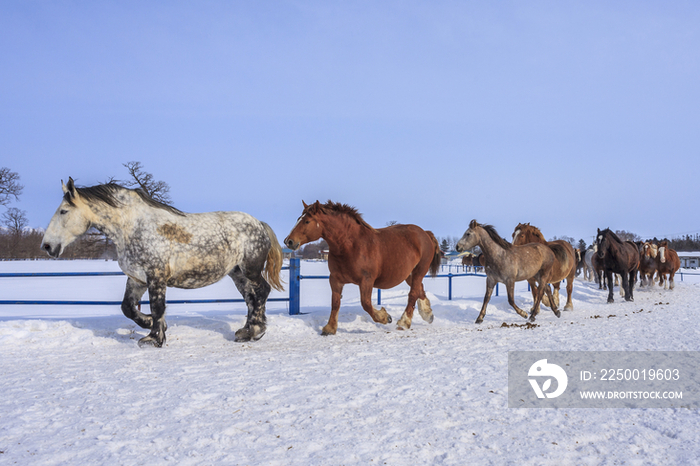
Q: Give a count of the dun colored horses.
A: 1